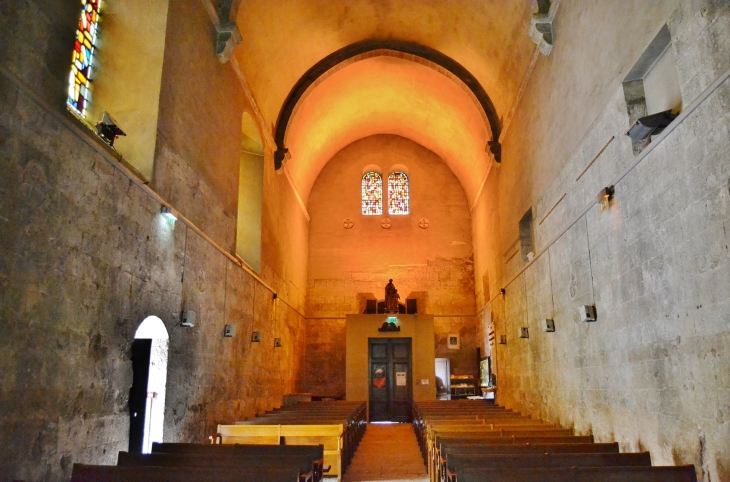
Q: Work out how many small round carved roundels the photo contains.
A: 3